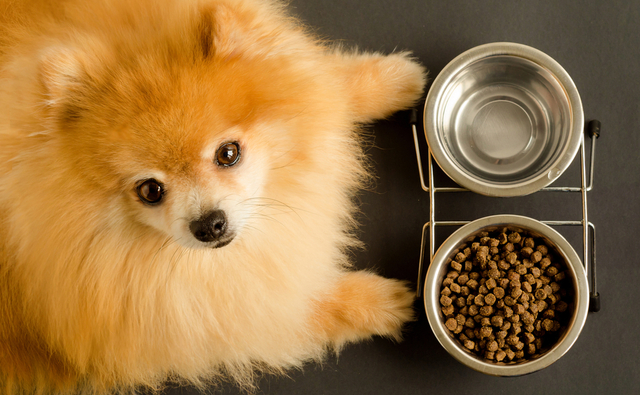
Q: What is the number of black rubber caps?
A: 3